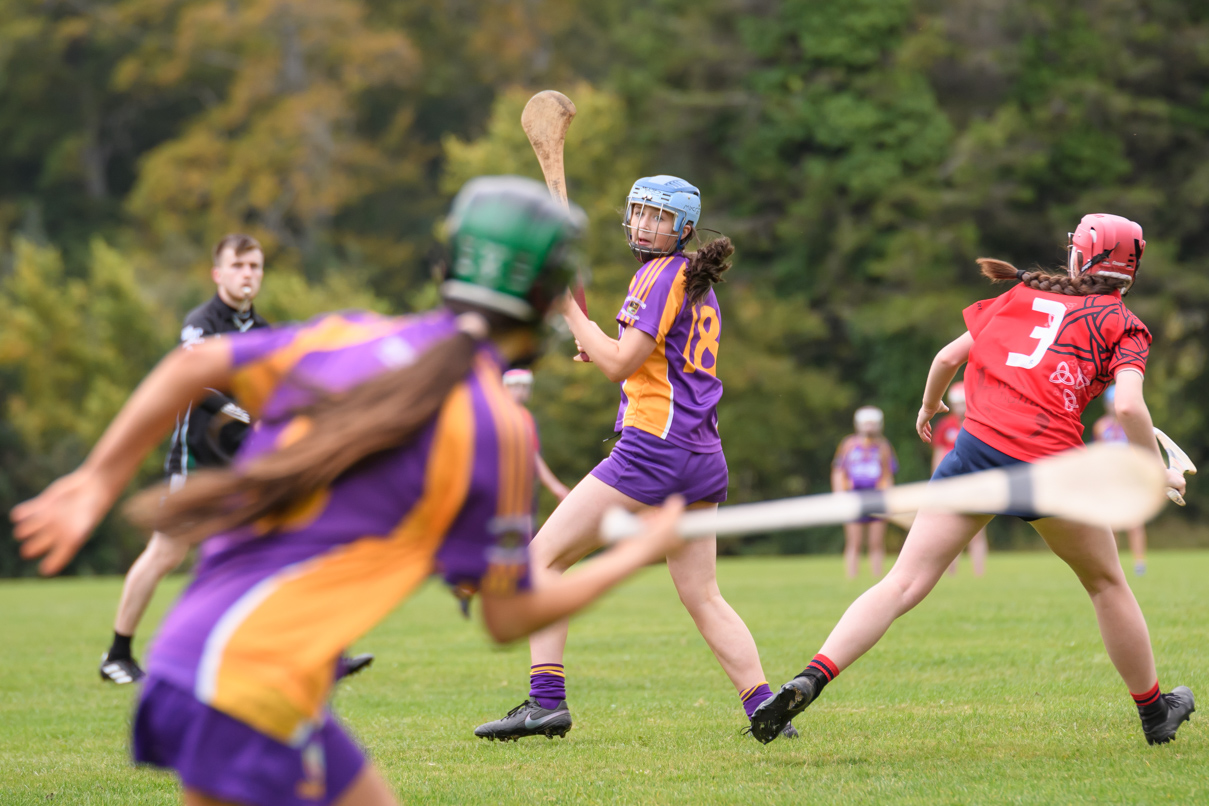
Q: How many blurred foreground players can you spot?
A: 1